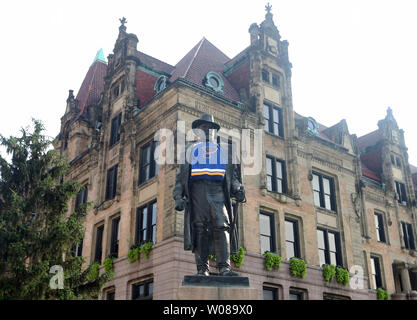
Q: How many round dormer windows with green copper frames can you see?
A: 3